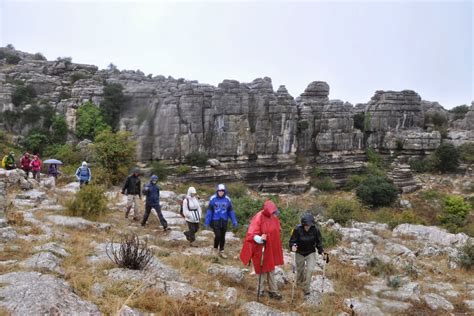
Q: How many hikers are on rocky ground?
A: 11